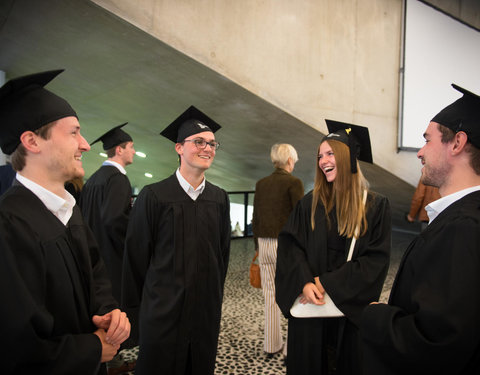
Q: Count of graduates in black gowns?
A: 5